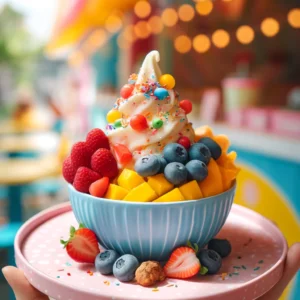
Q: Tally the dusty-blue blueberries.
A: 11